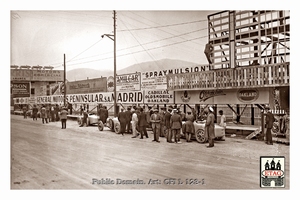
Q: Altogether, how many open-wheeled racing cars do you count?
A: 3